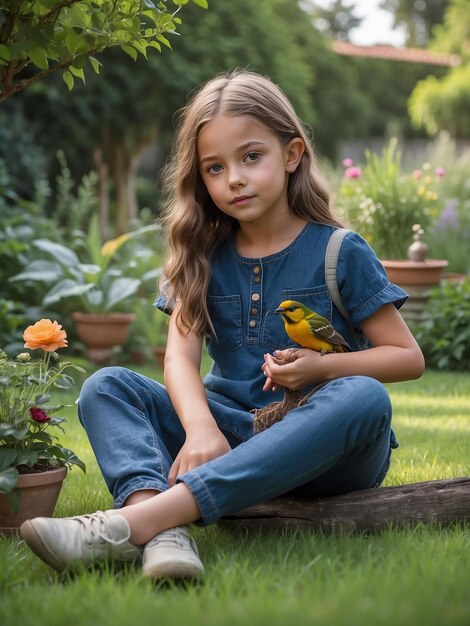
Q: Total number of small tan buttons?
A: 5